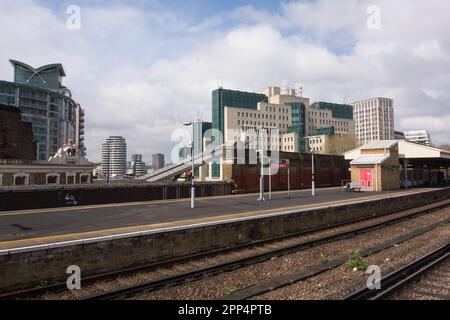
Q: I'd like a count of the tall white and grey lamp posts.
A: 3